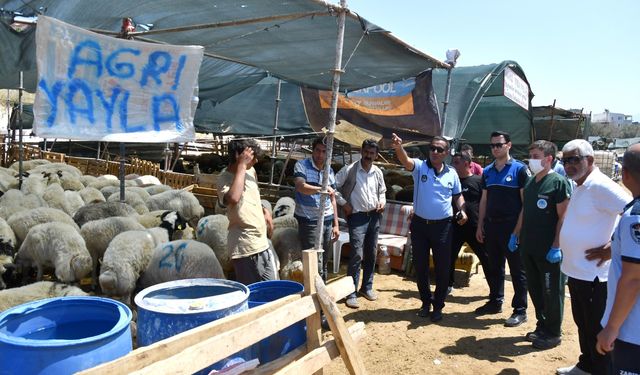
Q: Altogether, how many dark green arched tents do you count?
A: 1